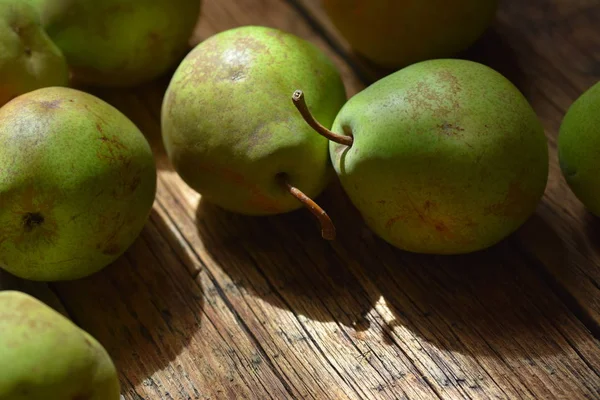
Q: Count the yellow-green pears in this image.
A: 8